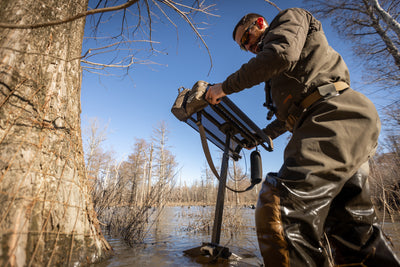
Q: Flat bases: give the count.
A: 1